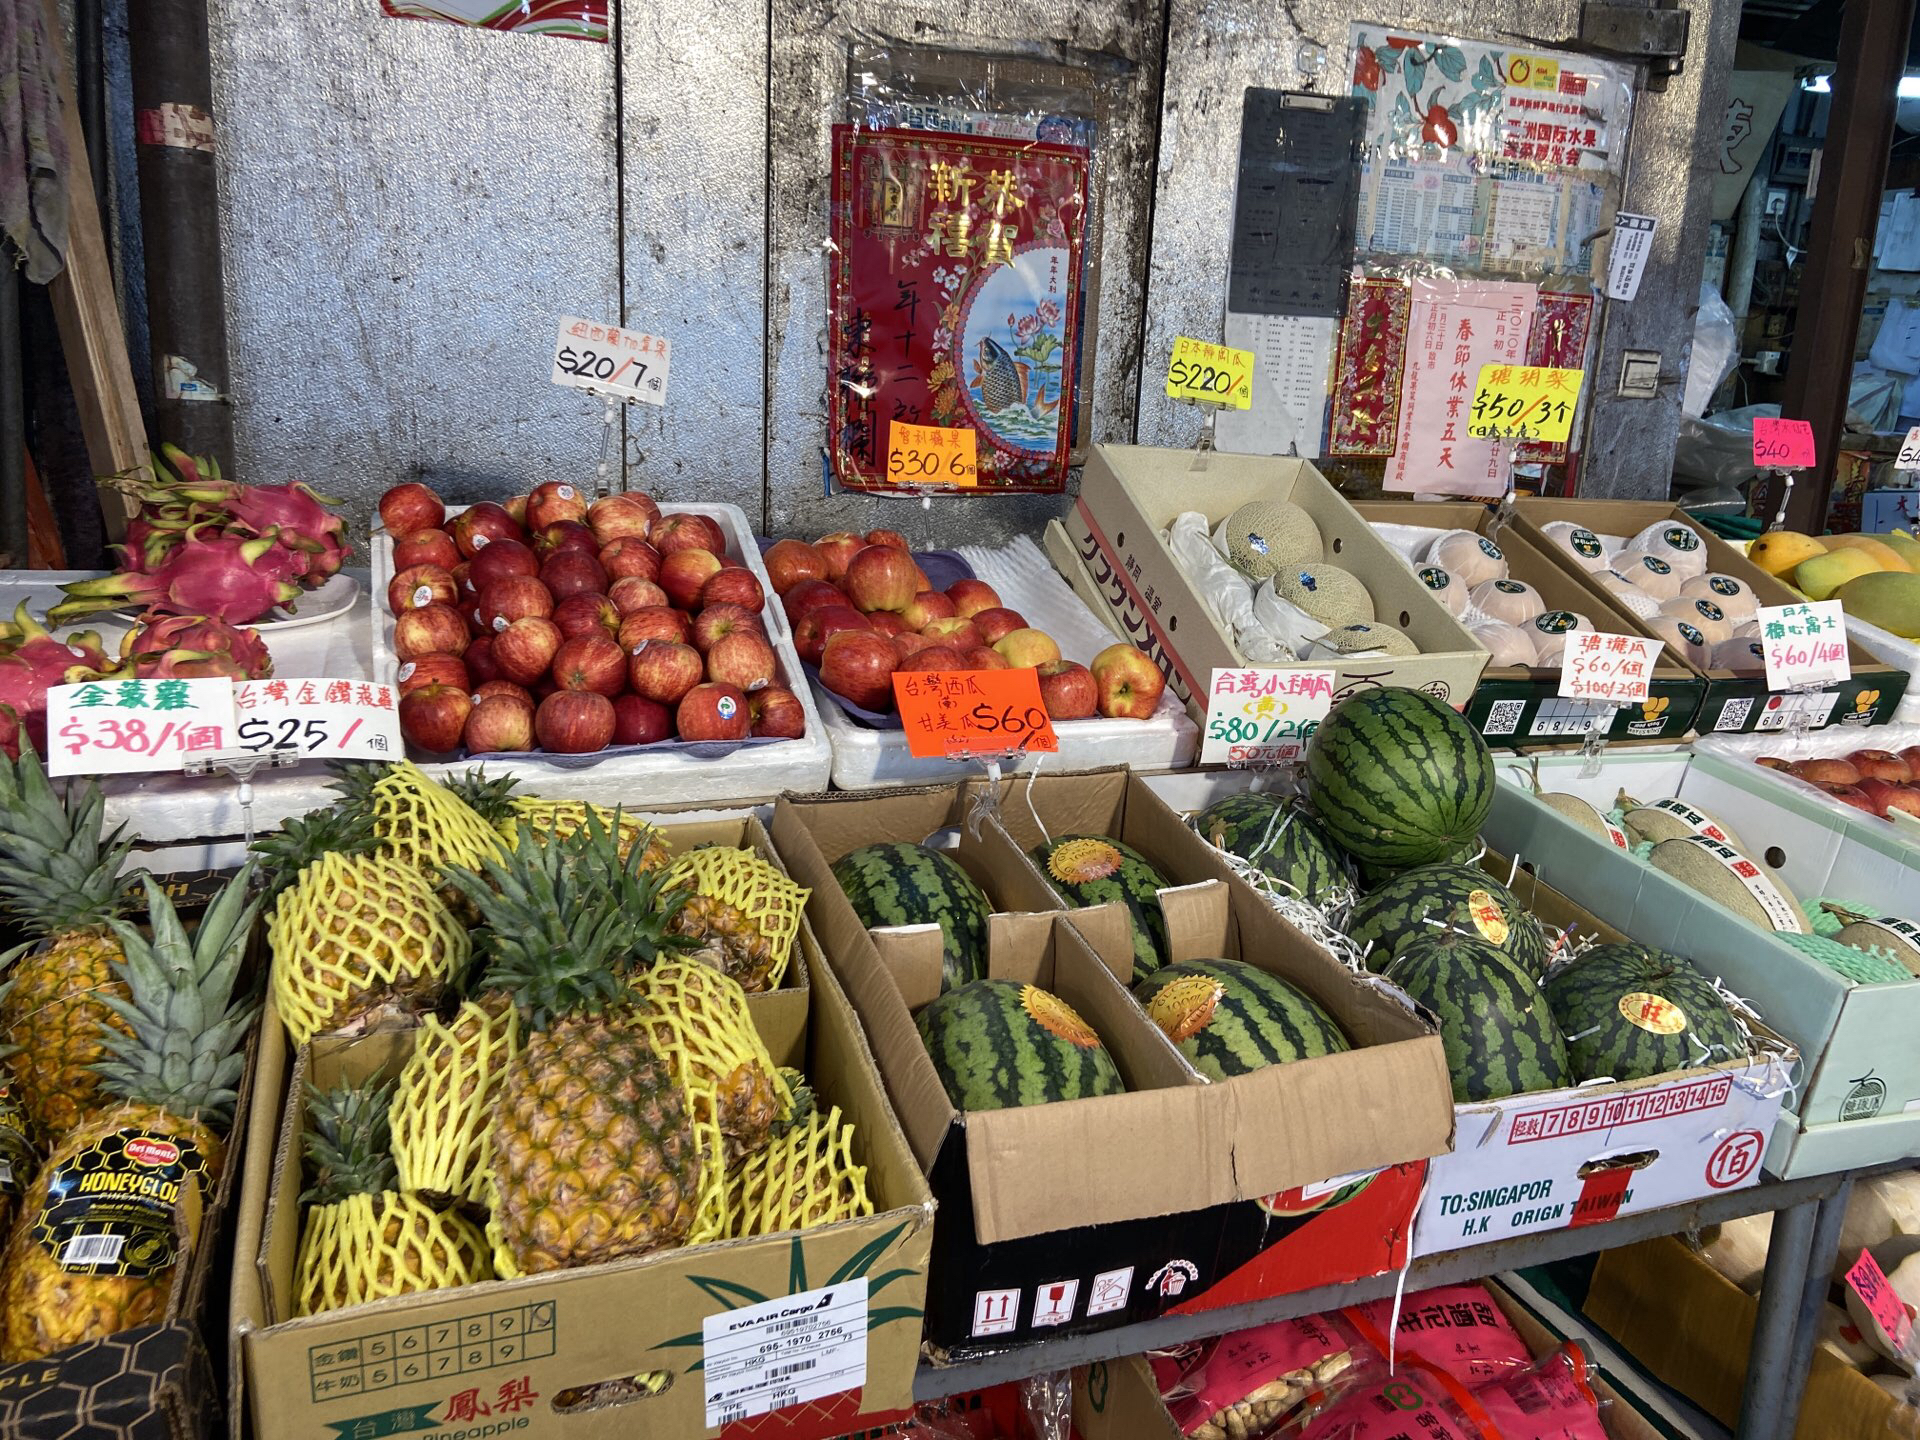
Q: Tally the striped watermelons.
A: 10